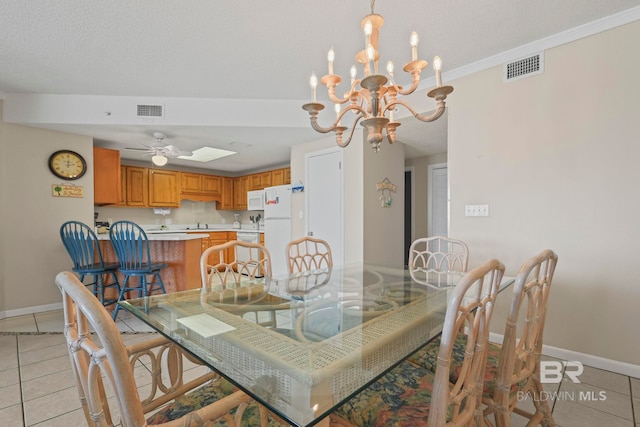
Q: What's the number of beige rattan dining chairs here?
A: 6